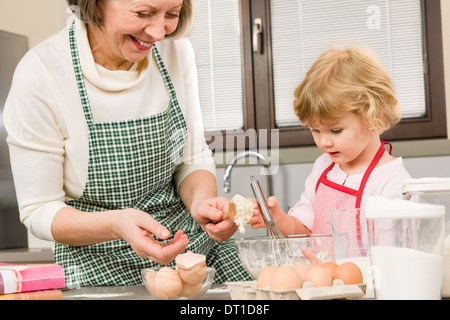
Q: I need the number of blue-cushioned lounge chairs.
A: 0